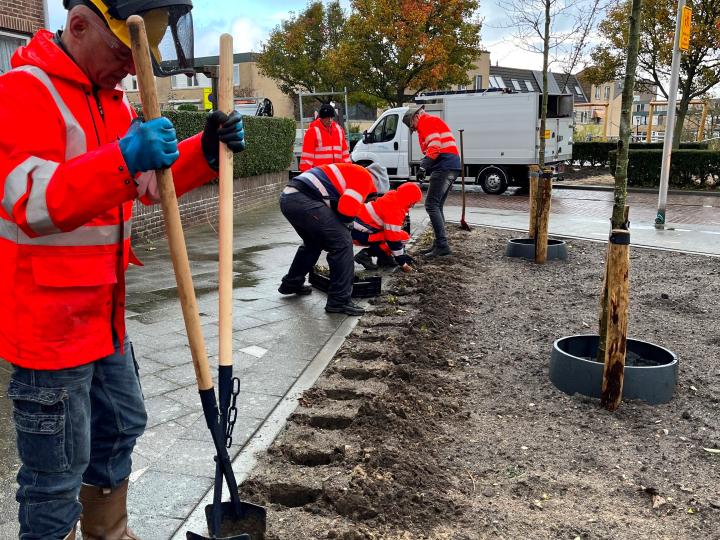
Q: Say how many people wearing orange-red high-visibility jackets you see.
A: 5